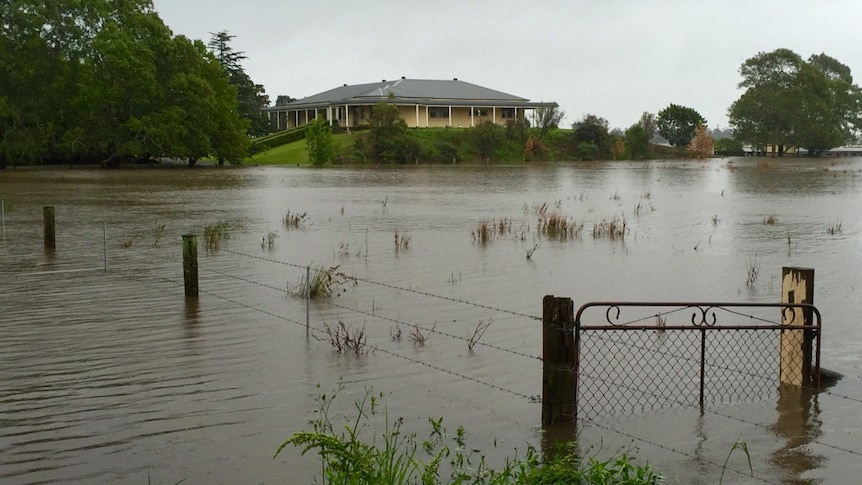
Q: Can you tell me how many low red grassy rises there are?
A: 0